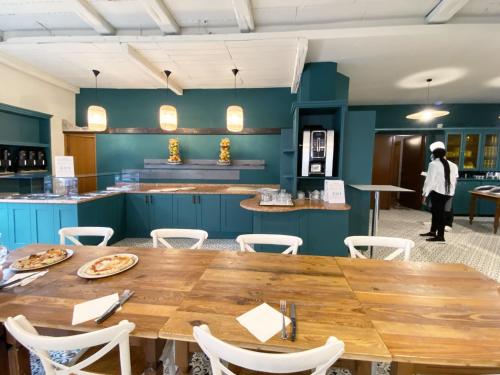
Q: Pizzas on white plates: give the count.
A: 2